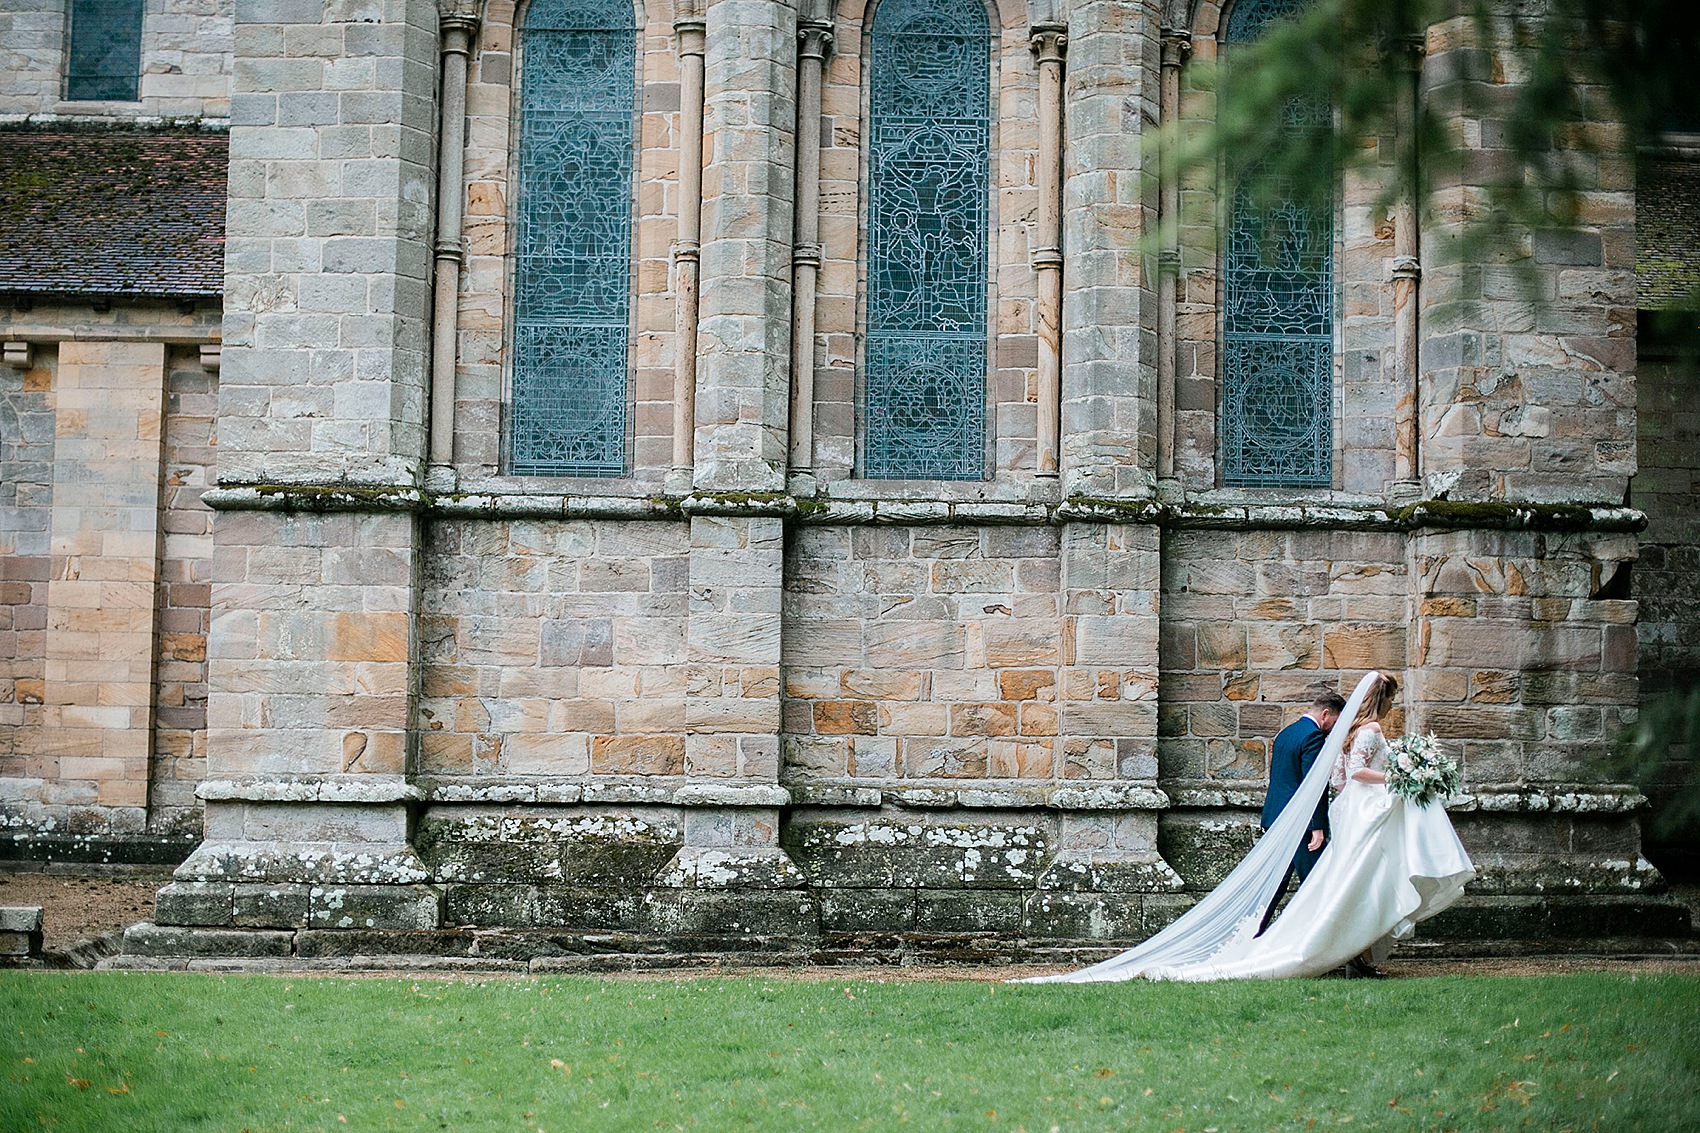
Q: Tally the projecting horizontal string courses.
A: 2